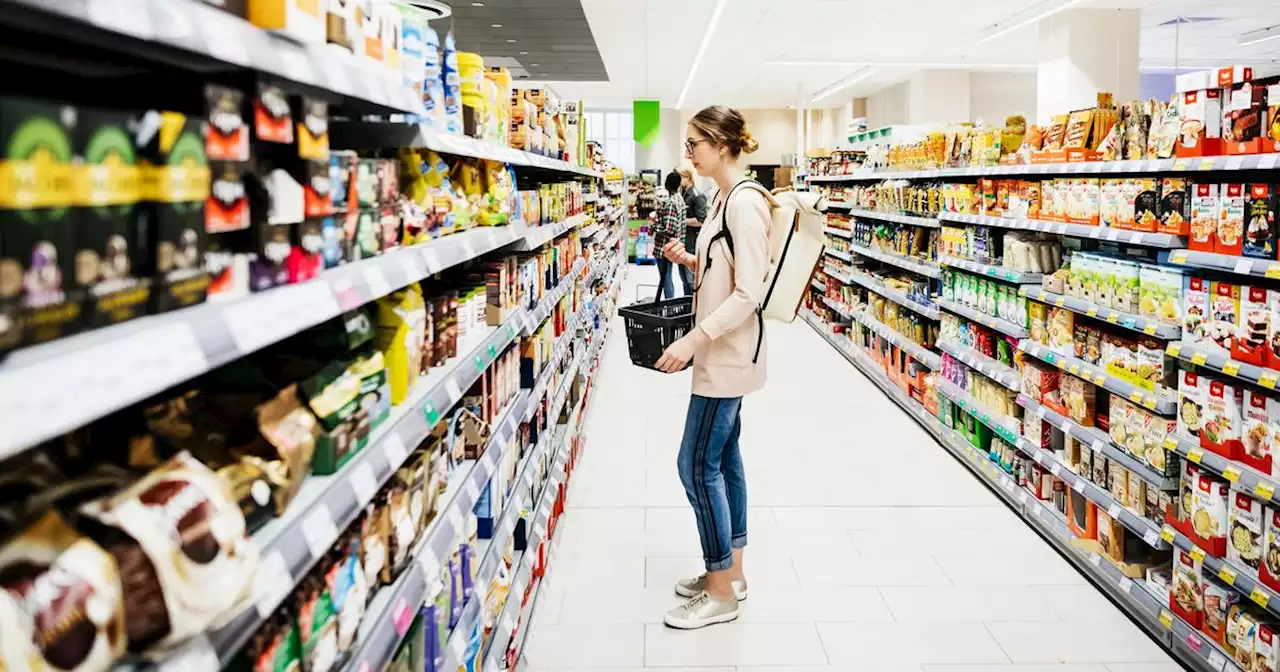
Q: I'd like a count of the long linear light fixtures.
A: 5